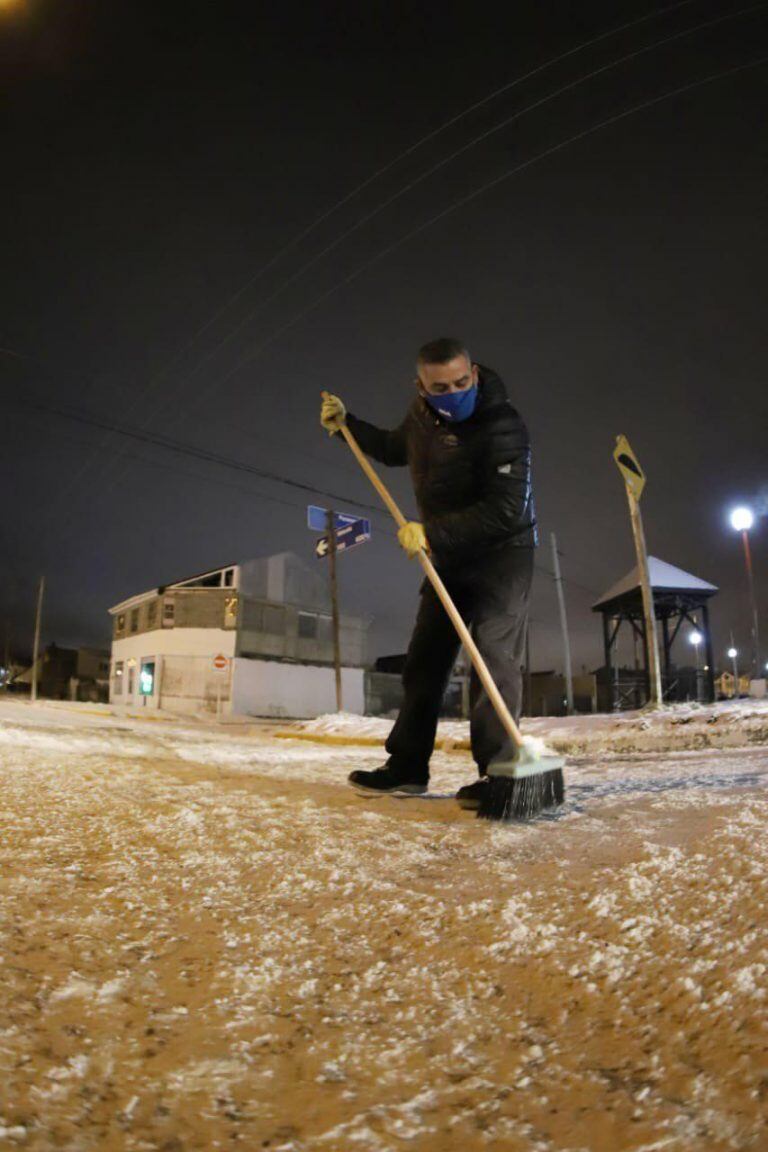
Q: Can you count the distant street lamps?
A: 3